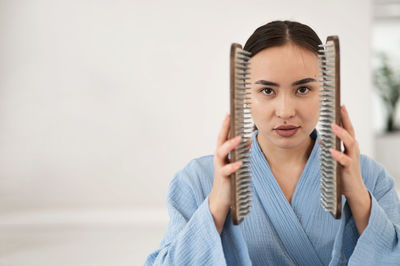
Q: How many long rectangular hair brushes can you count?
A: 2